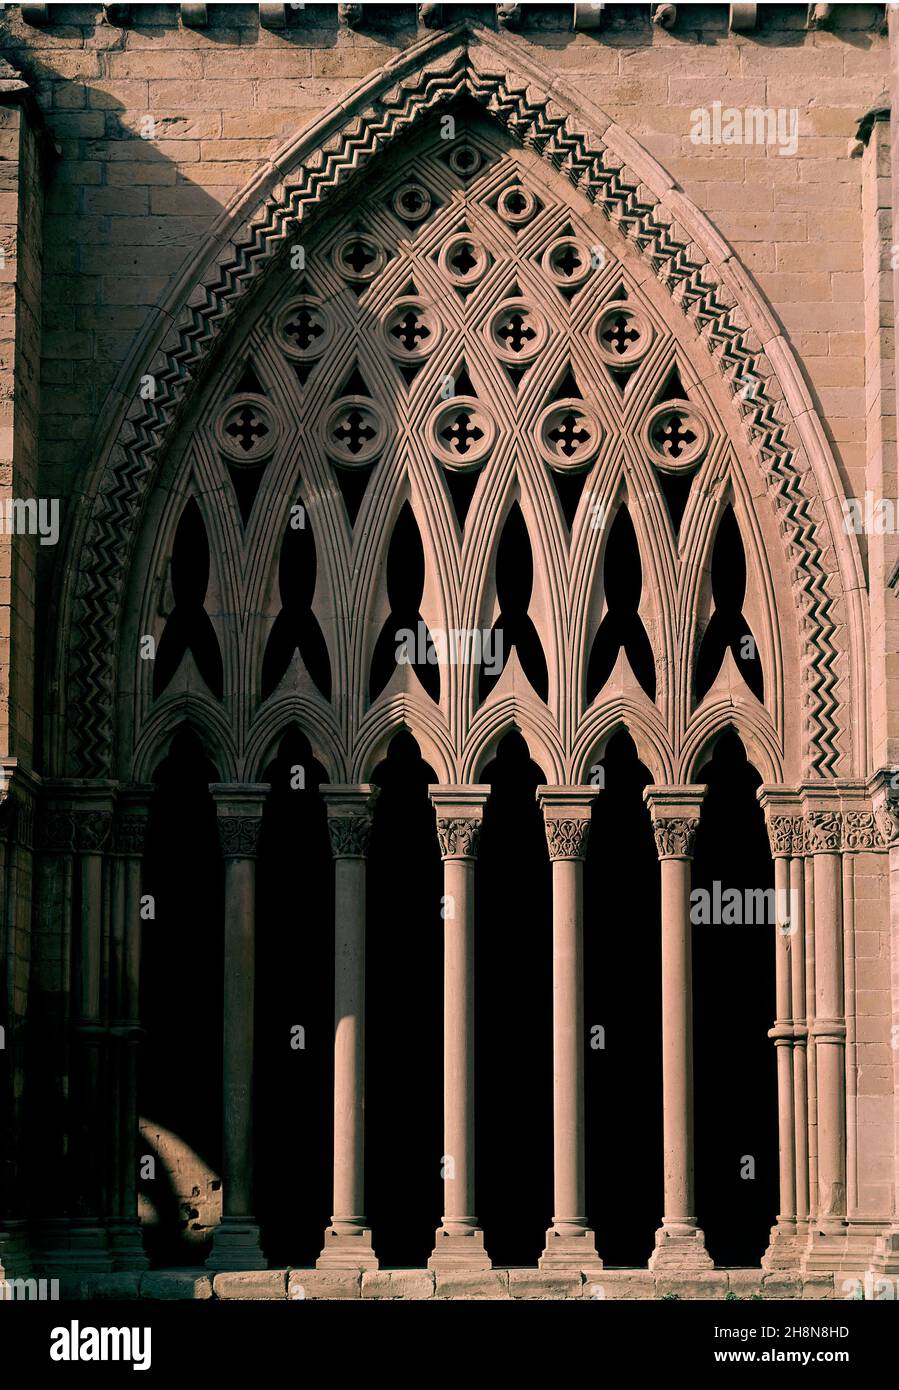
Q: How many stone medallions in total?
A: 15